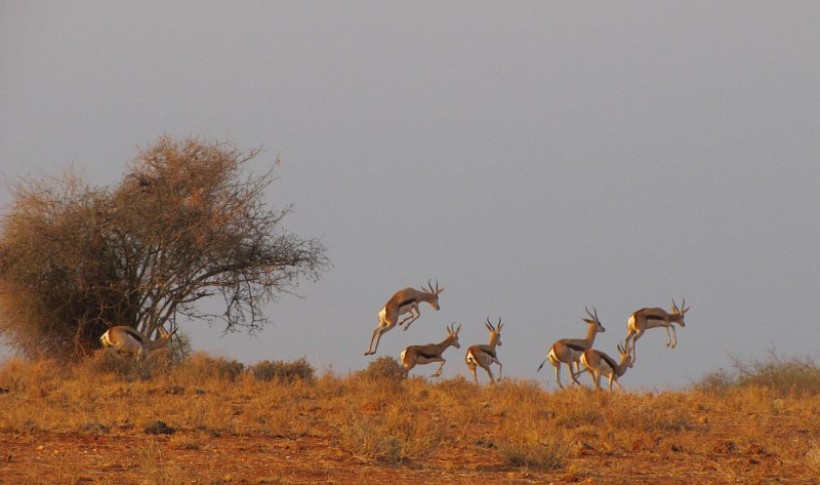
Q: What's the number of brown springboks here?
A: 7